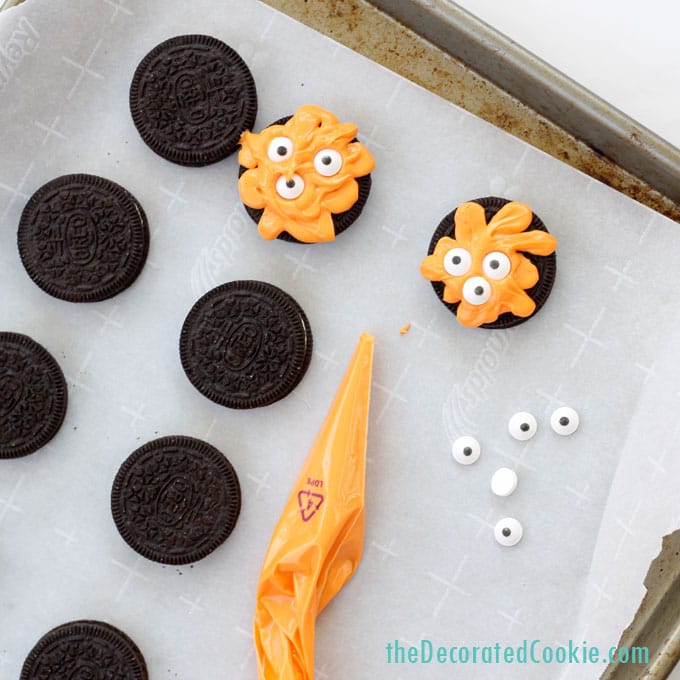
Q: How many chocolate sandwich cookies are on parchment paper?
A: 8